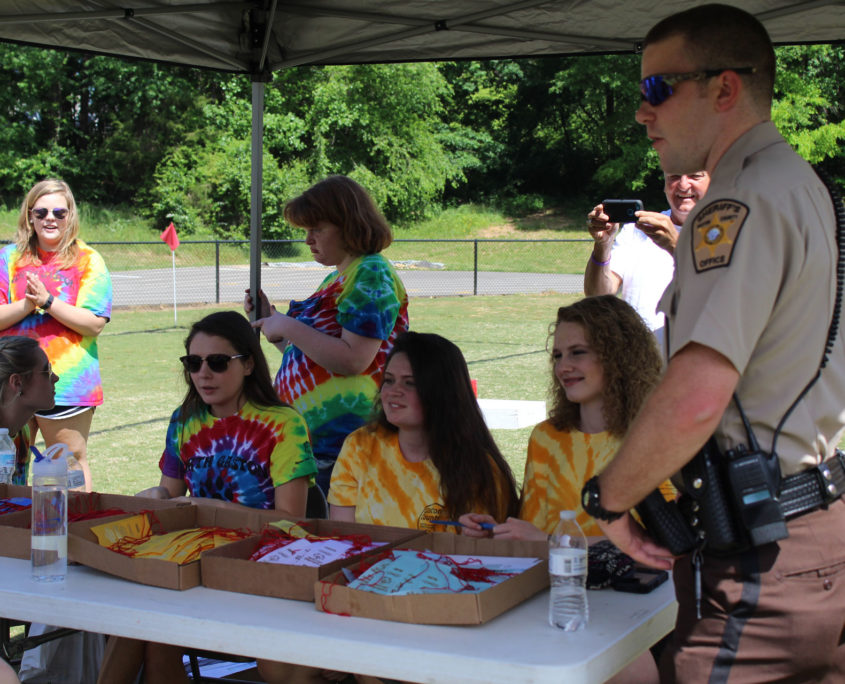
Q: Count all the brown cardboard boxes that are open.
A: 5